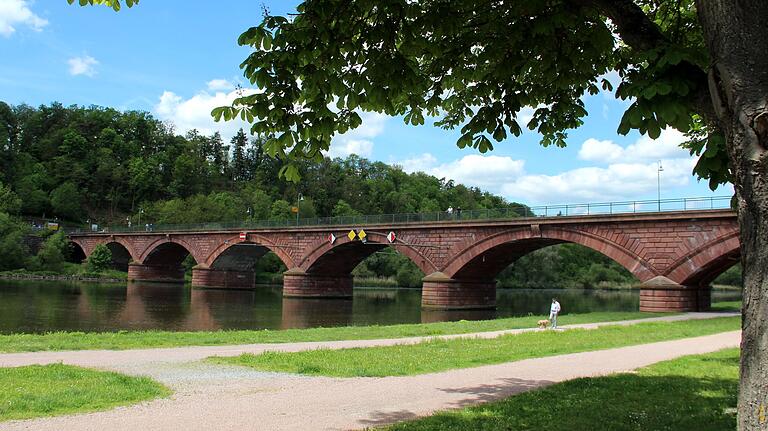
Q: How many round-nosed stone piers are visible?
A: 5